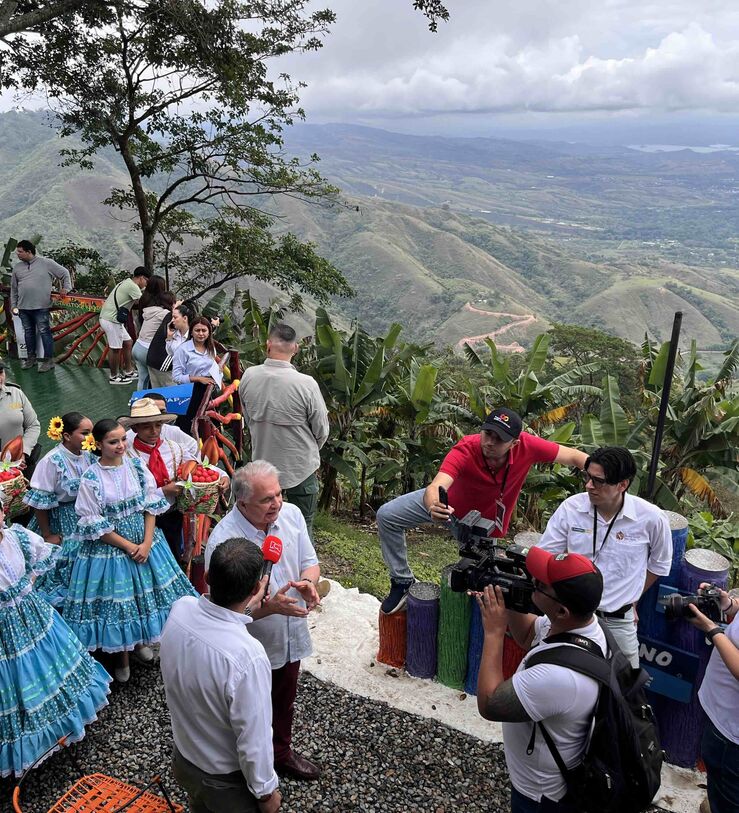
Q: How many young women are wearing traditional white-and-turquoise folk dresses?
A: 3